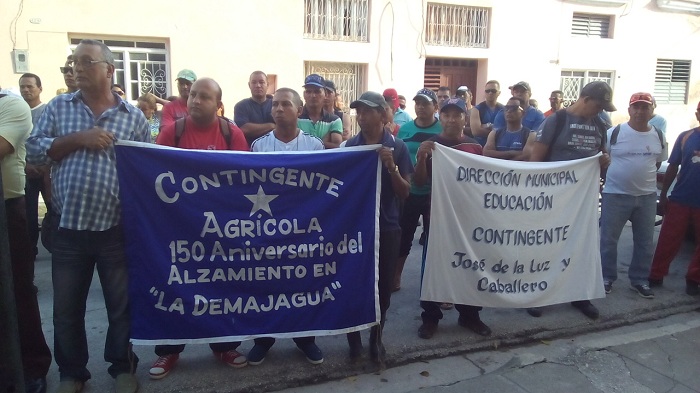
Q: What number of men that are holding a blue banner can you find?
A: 2